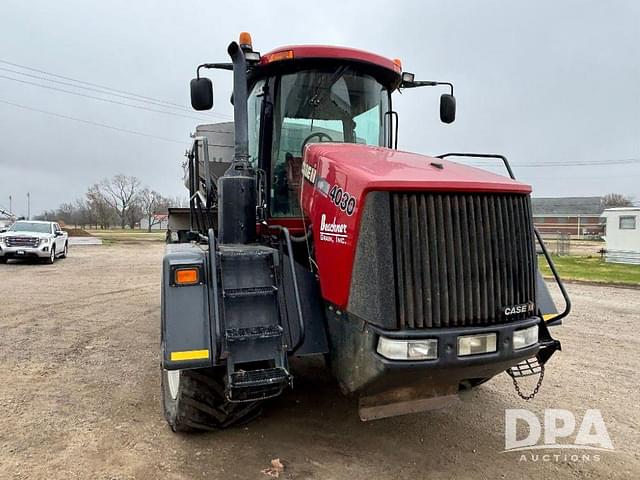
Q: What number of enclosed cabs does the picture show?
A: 1